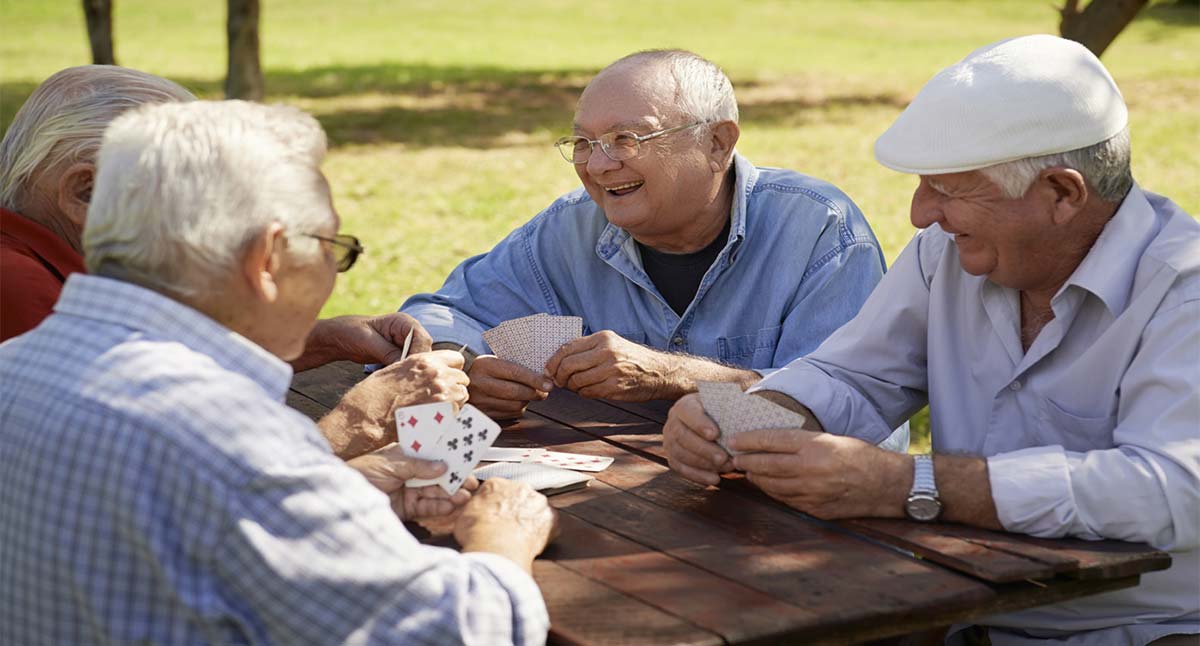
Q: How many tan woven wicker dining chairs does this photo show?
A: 0